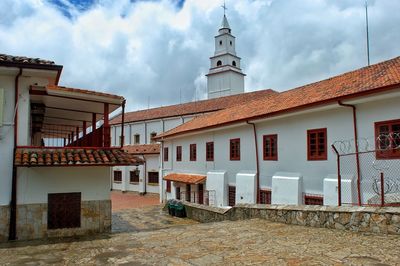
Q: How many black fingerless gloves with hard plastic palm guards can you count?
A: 0